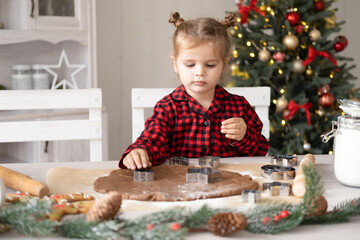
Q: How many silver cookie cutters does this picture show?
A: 8